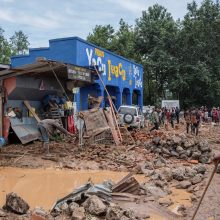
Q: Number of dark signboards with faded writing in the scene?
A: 1